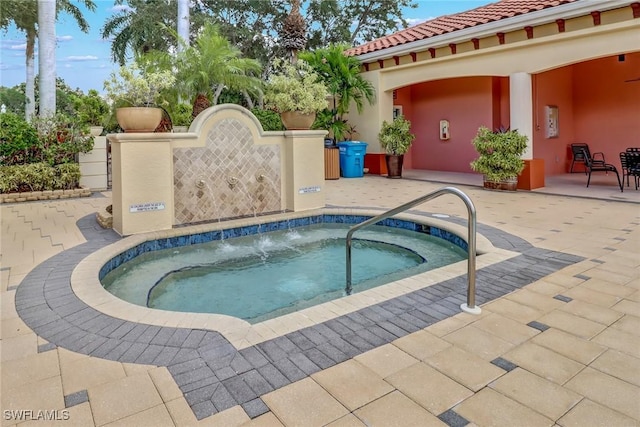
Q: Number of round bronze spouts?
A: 3